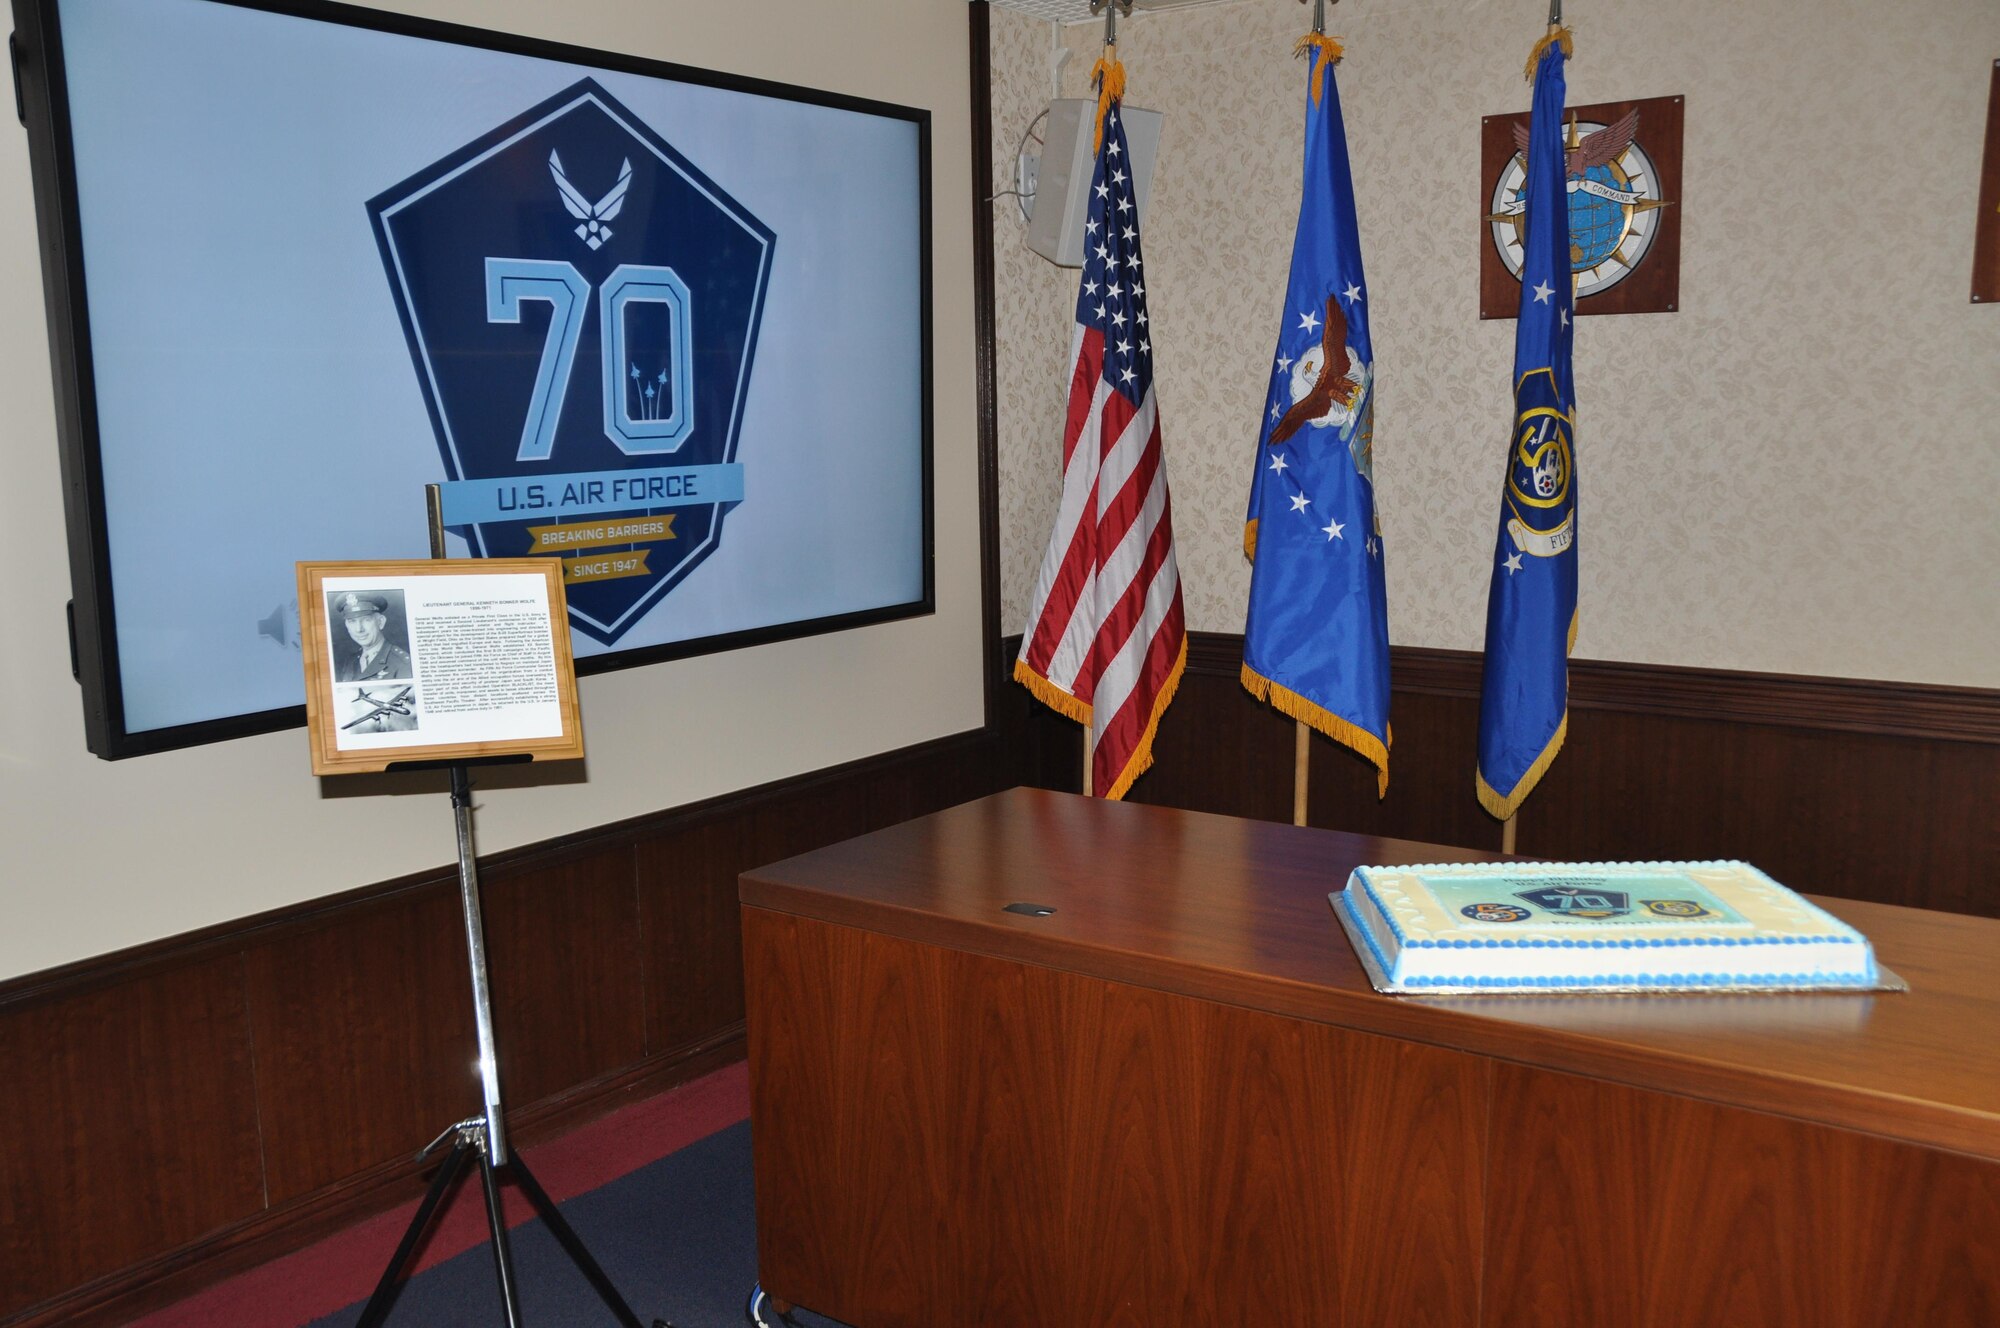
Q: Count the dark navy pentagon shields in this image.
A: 2